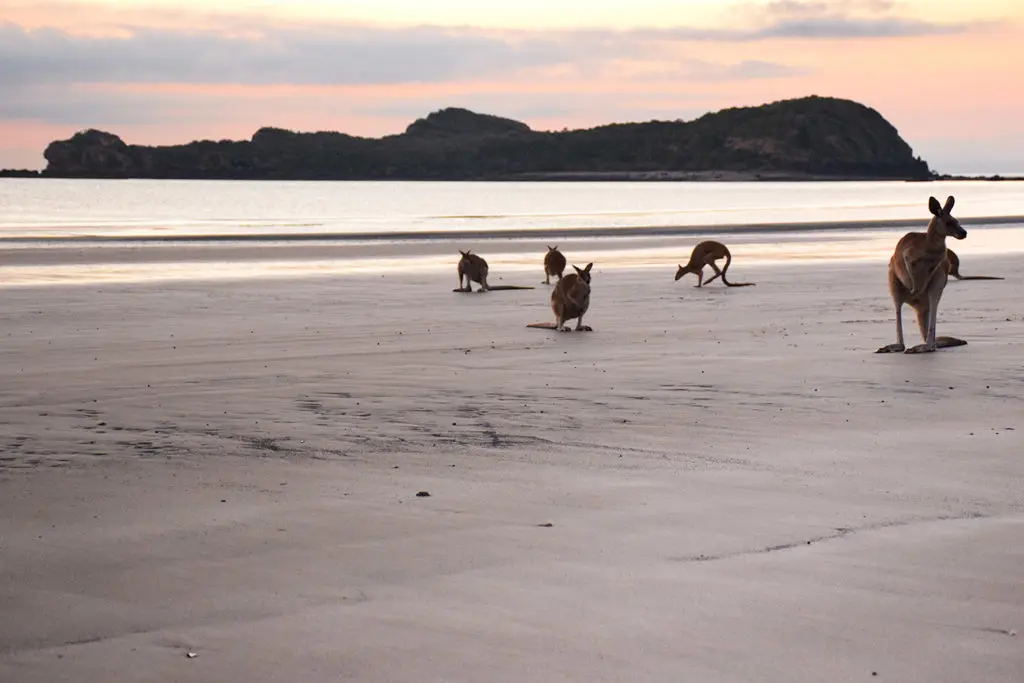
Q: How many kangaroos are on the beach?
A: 6